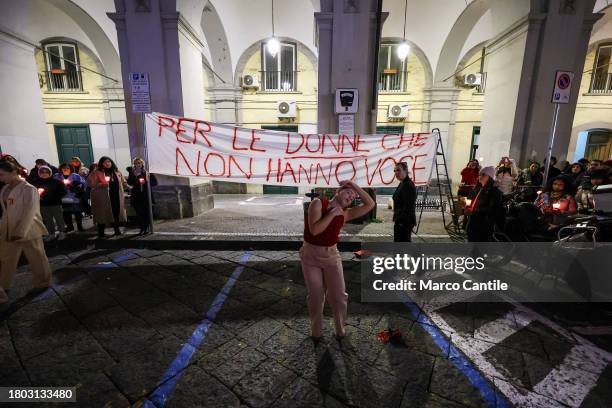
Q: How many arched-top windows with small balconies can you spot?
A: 4